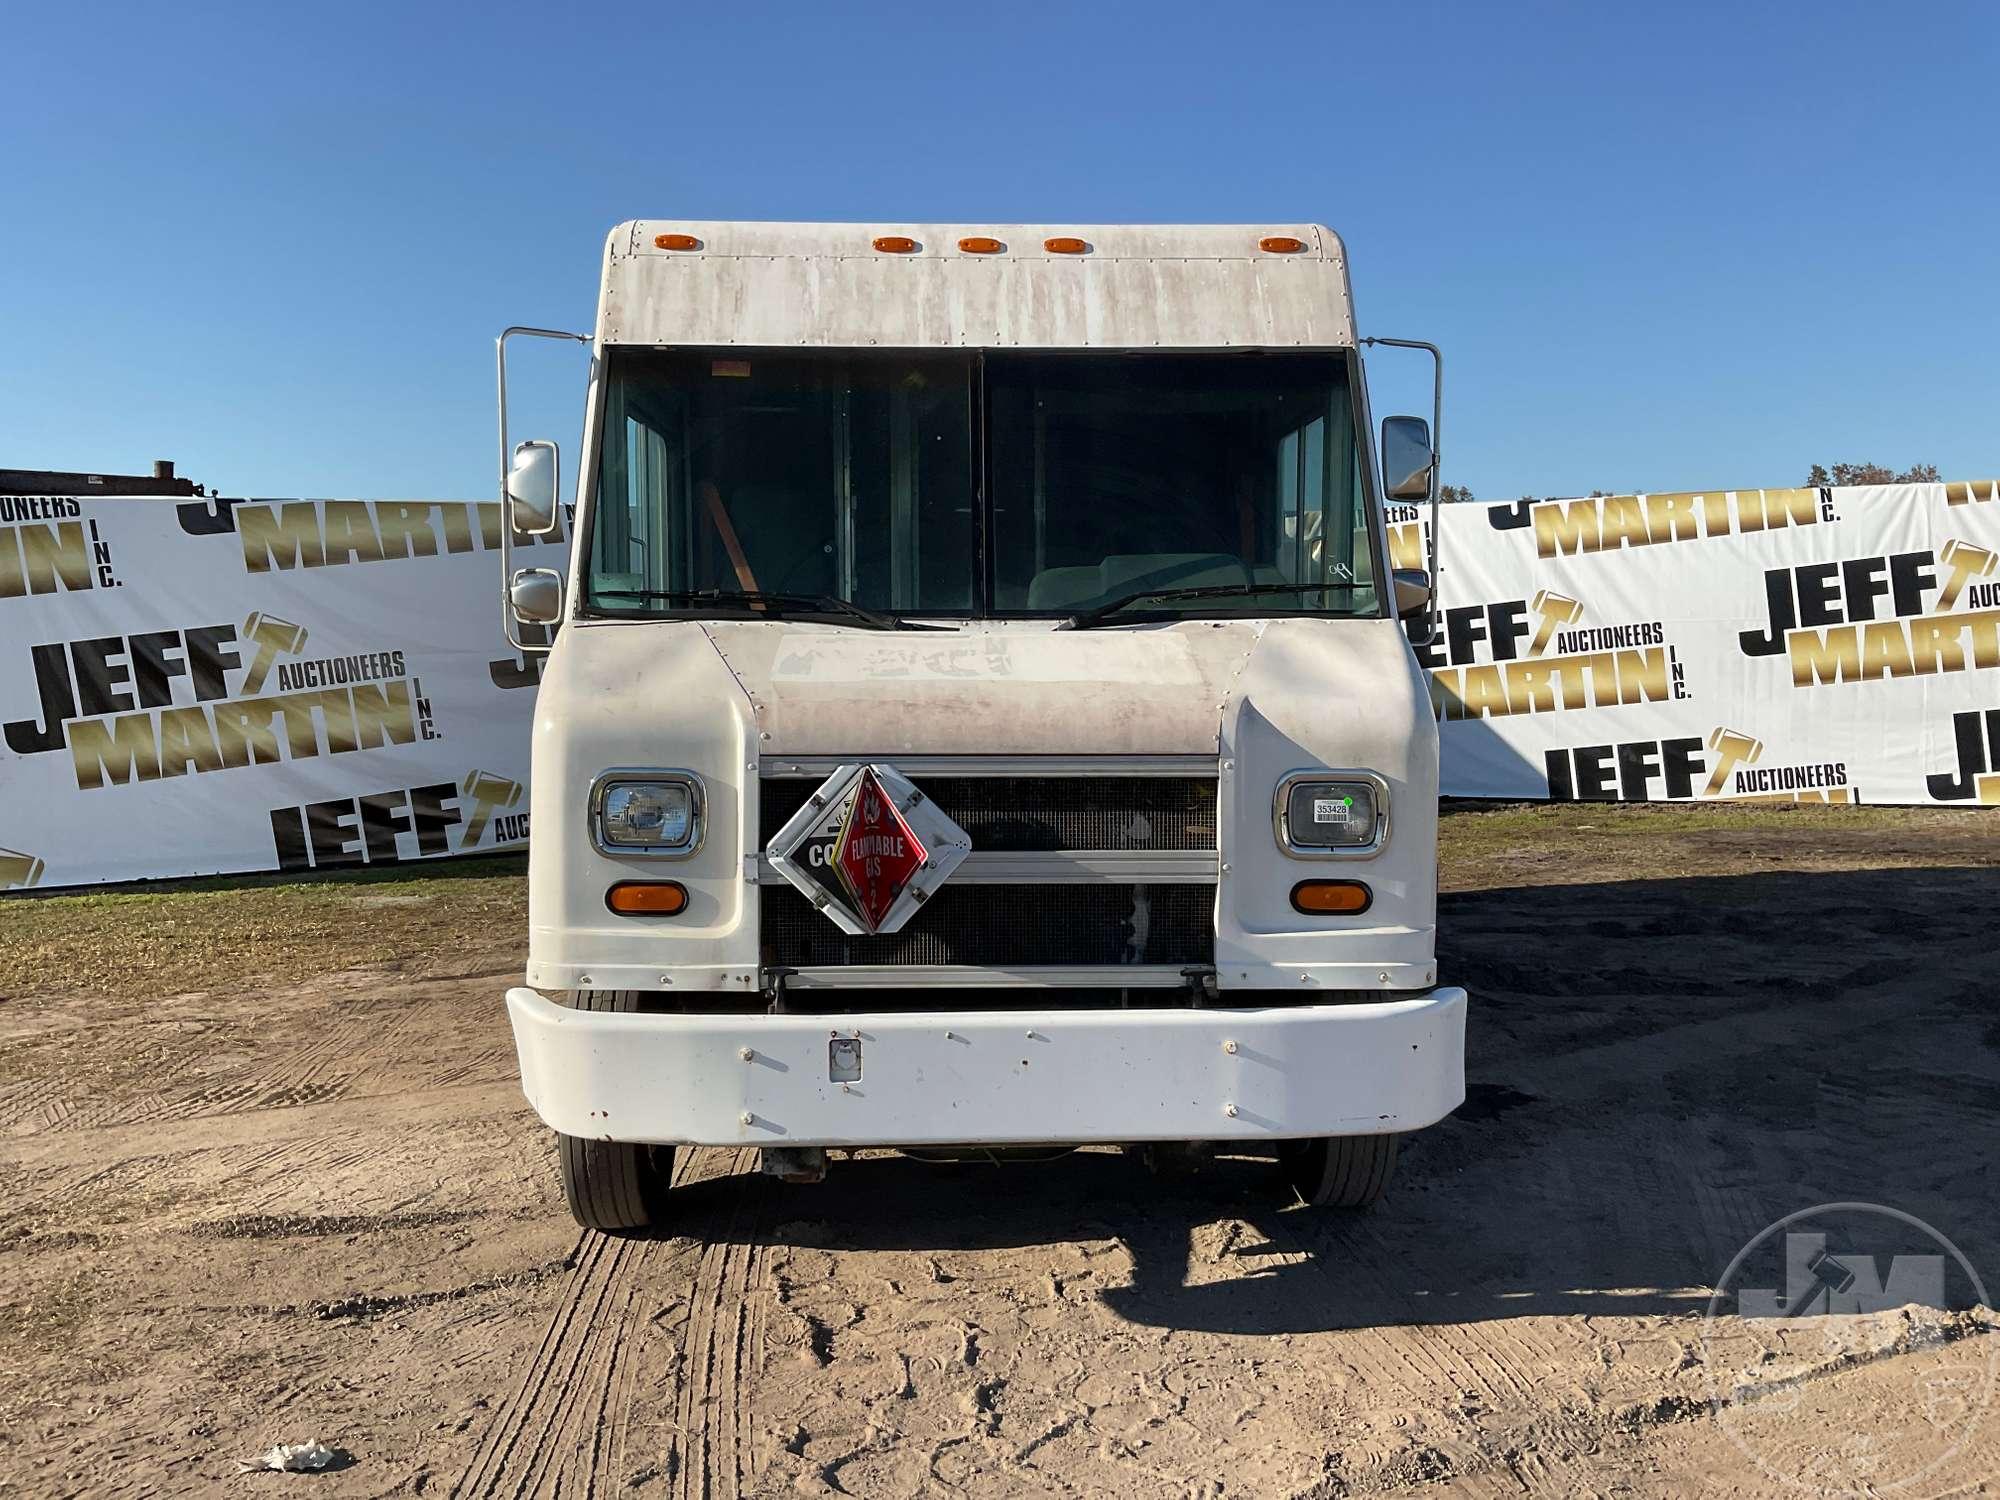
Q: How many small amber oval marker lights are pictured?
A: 5